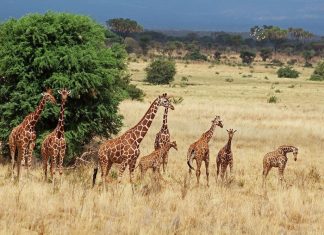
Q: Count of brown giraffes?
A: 8